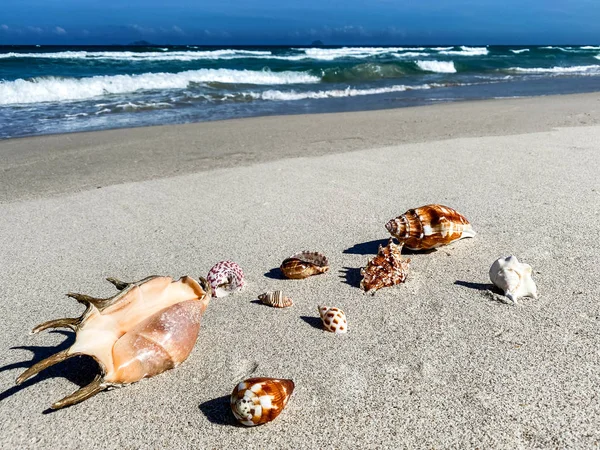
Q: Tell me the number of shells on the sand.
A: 9